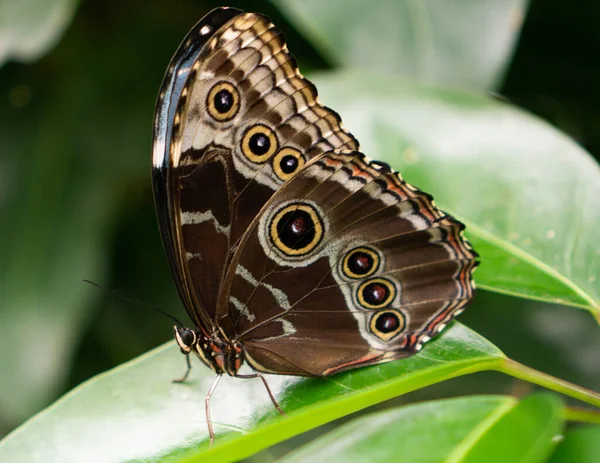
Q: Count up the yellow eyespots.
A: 7